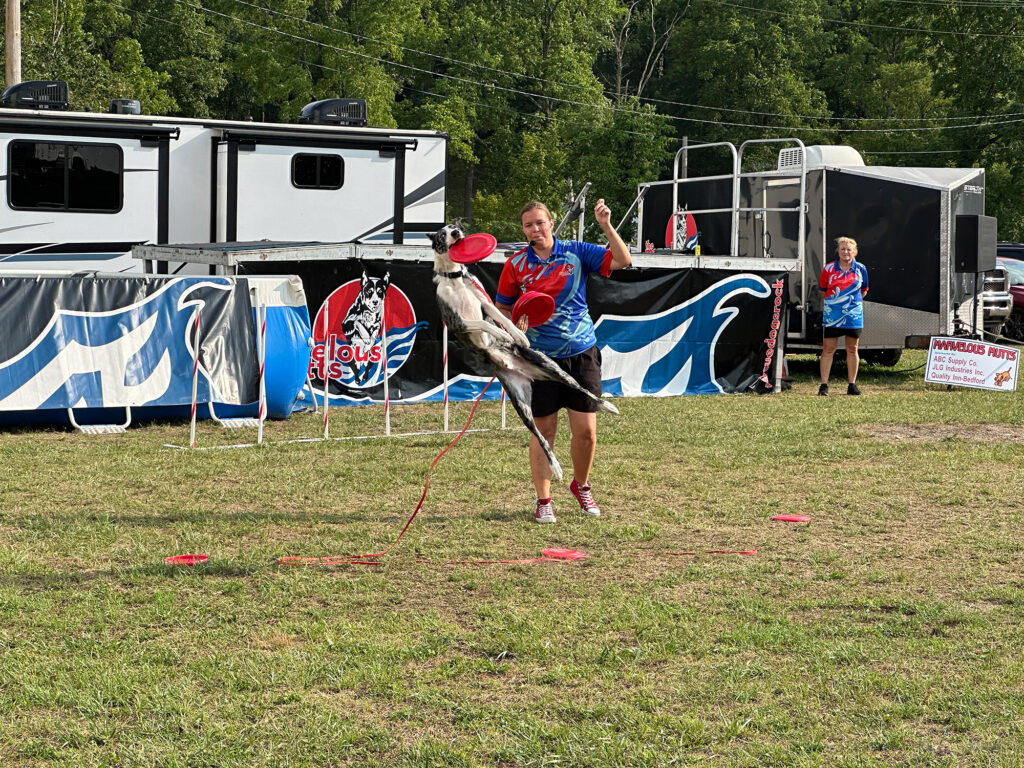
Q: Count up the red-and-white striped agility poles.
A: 6